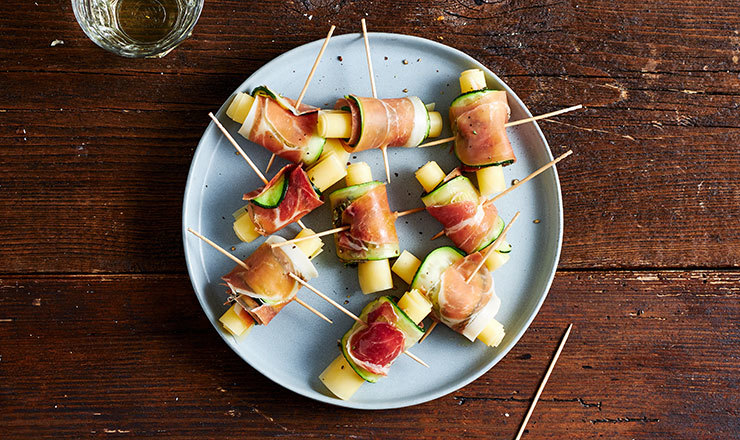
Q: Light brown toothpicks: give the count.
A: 10